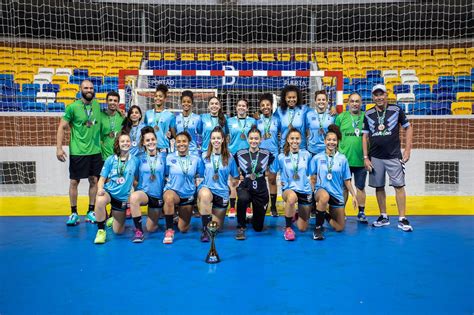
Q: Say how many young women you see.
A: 15